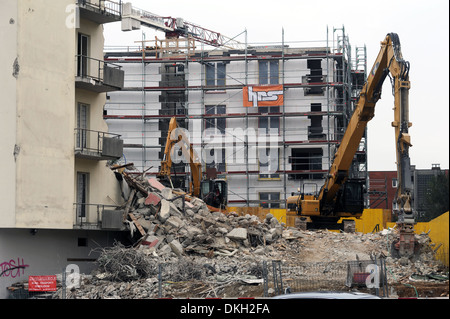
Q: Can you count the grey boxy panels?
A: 3